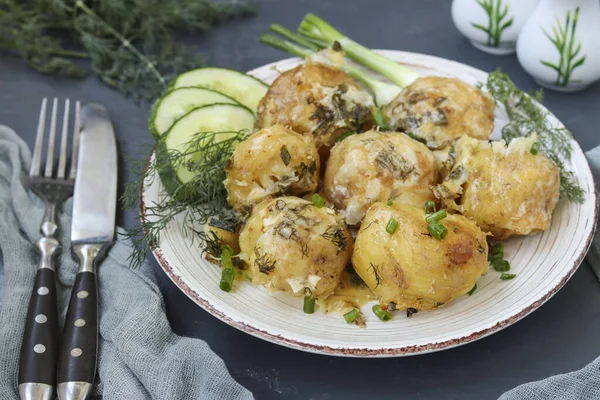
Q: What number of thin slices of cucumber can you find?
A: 3